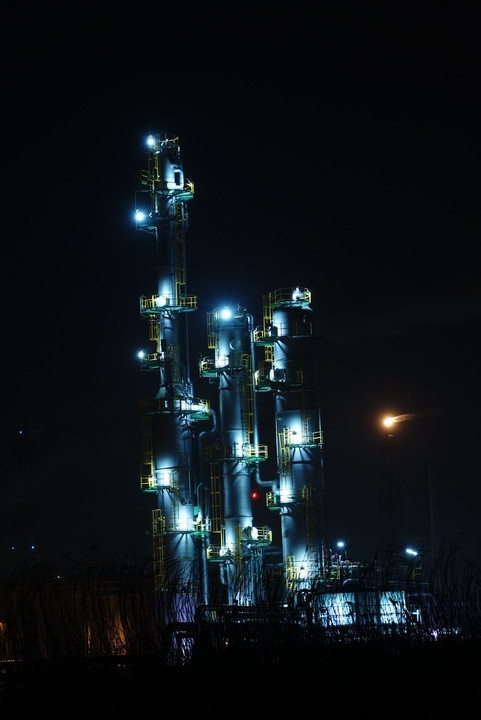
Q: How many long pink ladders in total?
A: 0